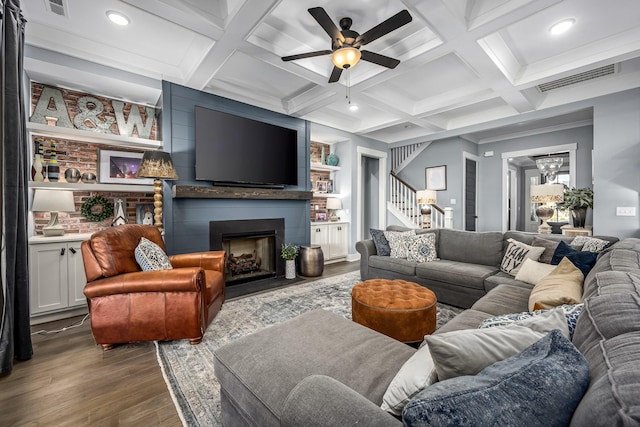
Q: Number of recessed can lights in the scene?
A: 3